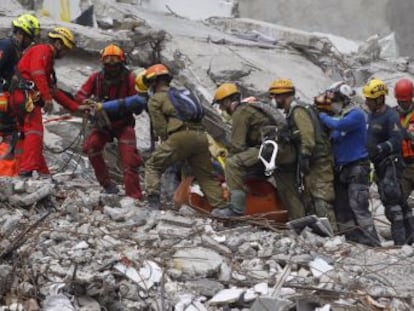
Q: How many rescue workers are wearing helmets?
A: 11